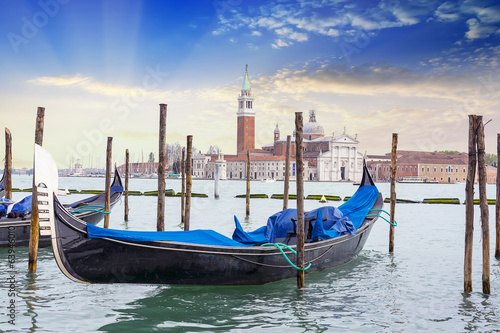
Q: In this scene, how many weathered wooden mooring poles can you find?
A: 14